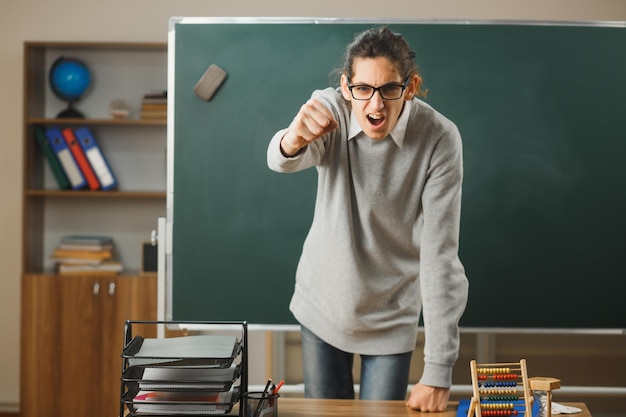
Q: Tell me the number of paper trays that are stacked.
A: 3